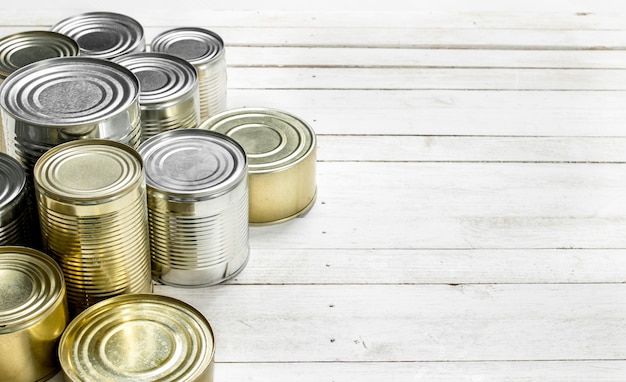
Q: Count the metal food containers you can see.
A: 11